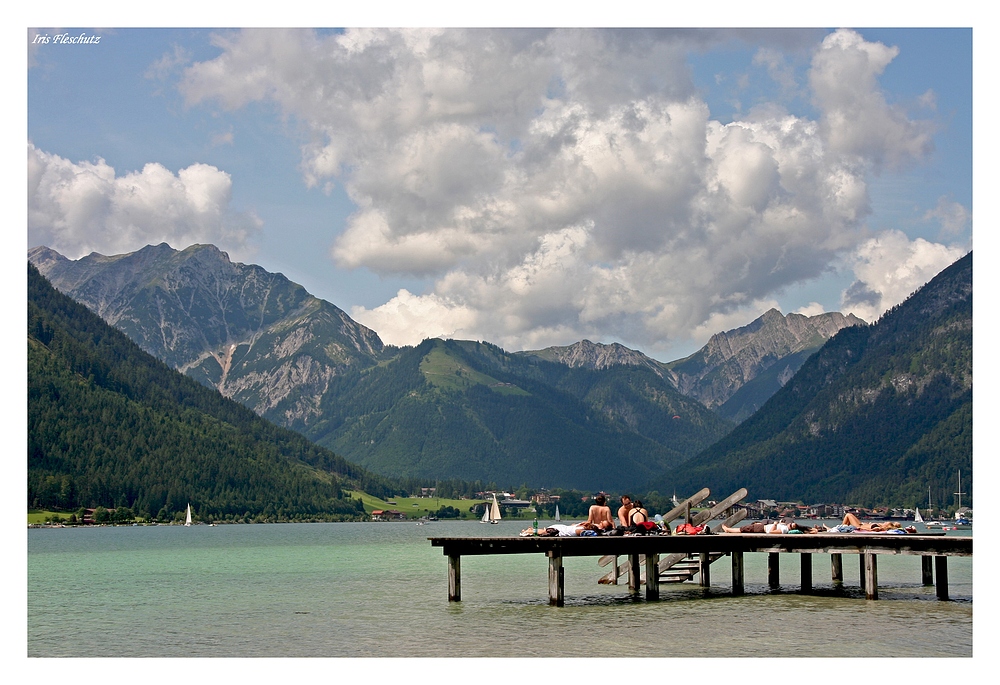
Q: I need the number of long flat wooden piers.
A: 1